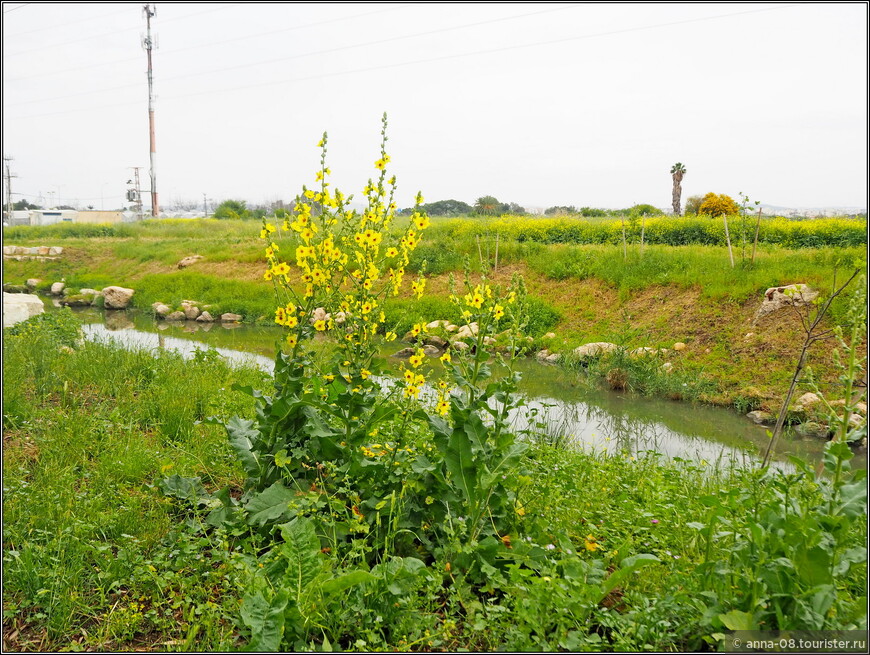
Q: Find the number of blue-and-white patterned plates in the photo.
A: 0